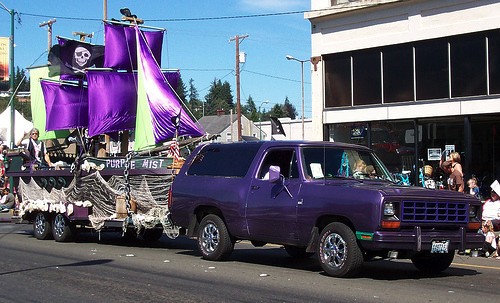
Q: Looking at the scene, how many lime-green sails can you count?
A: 2